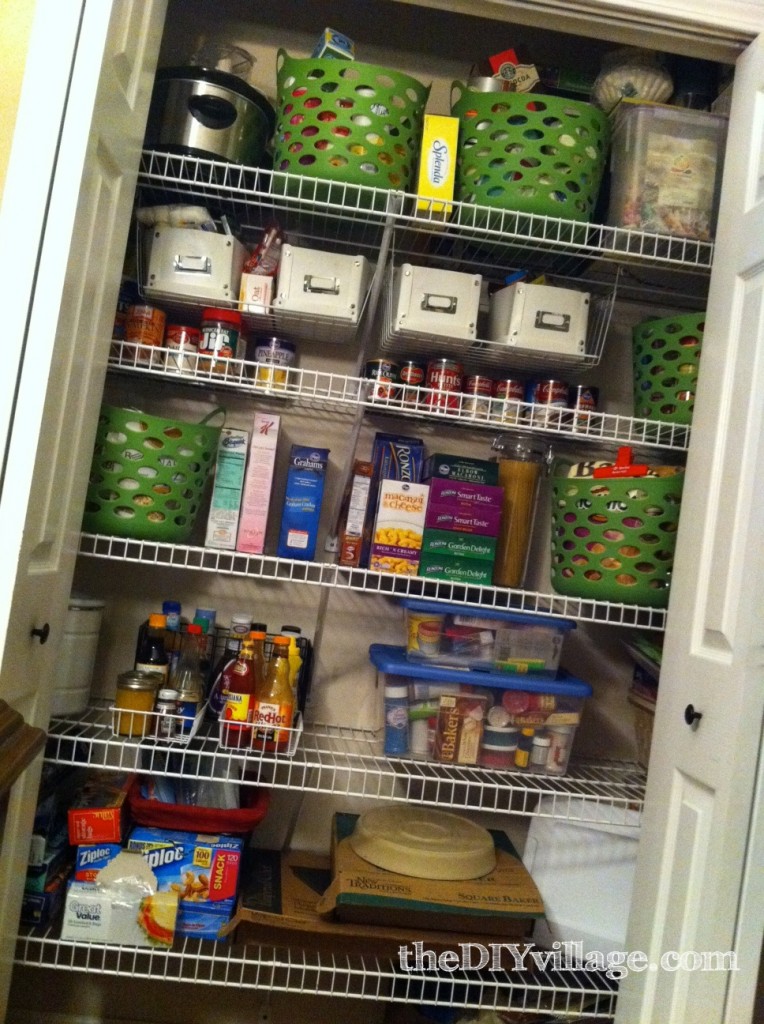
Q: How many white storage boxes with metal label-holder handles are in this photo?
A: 4